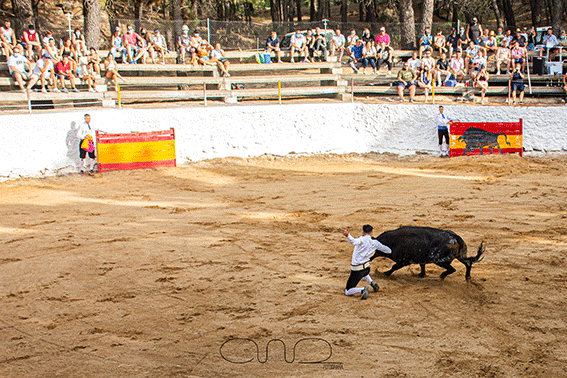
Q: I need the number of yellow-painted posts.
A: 3